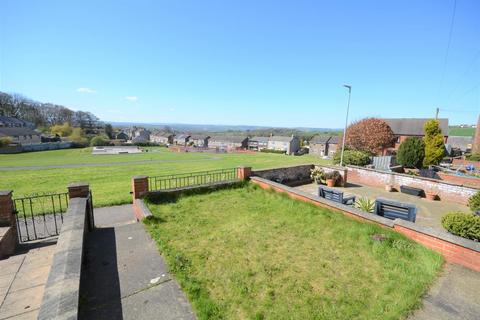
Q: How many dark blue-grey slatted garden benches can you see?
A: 2